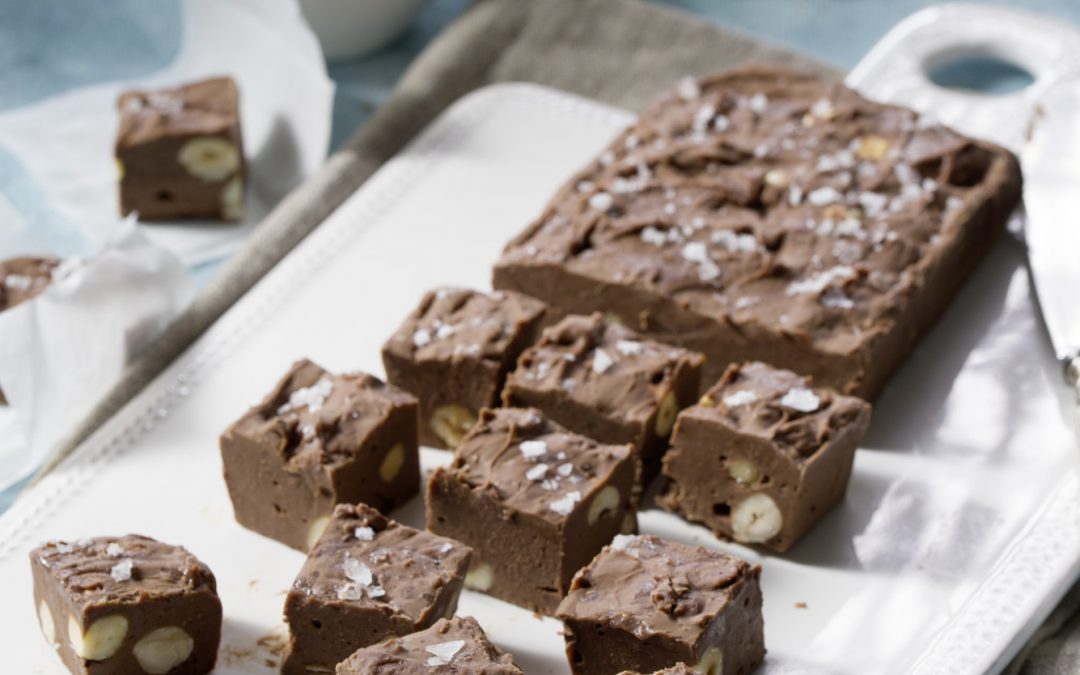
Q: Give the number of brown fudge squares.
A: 12